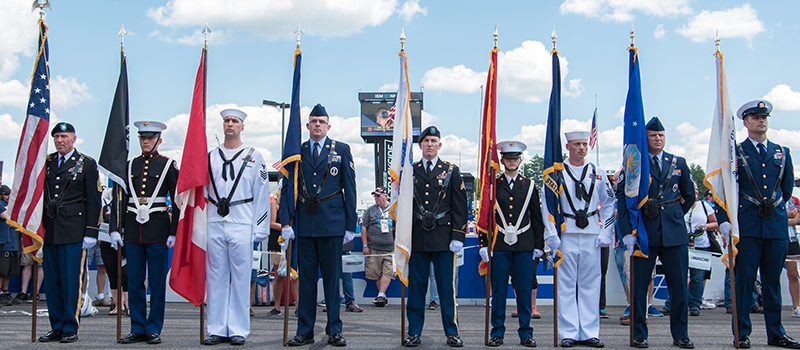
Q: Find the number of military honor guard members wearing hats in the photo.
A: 9